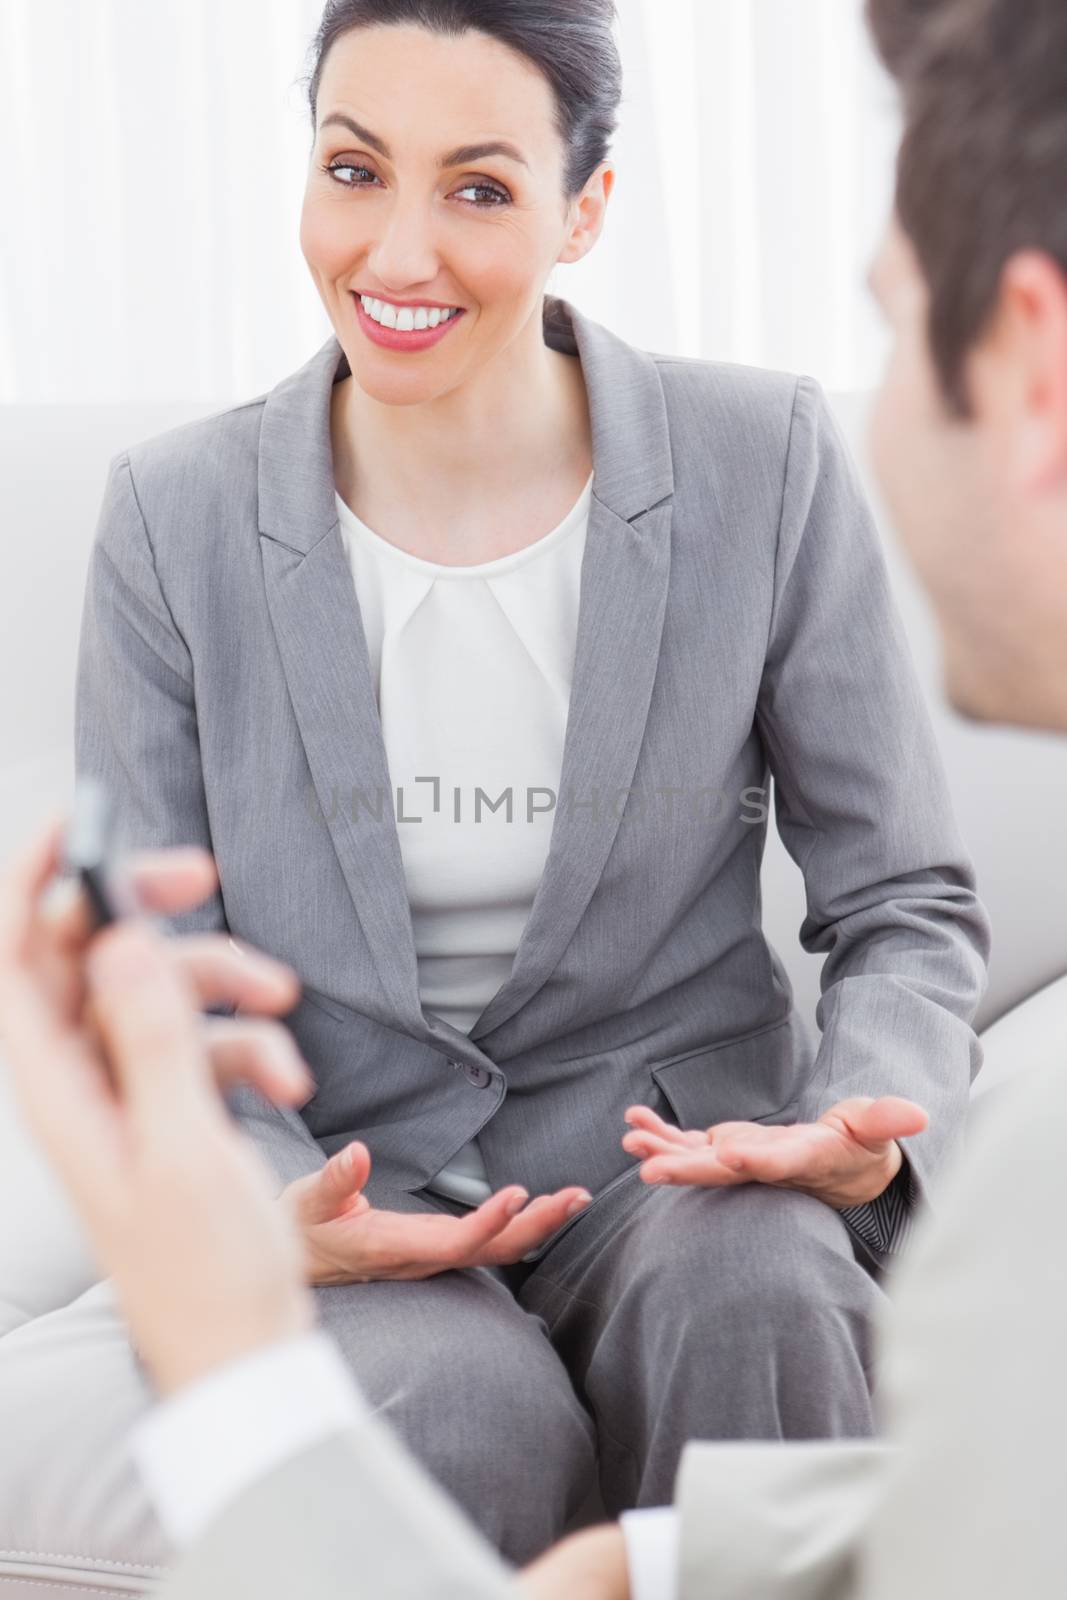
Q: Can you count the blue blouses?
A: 0